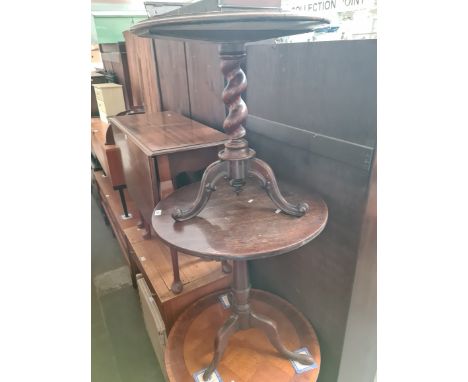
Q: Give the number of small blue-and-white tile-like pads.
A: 3